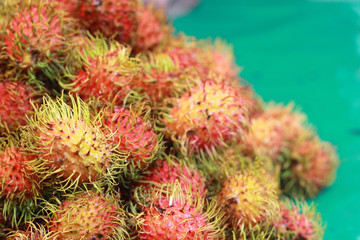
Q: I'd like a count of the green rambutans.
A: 0